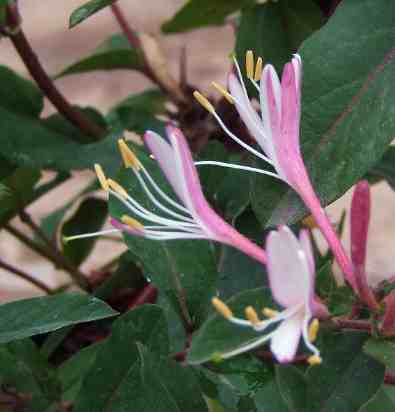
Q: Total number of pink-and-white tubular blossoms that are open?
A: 3